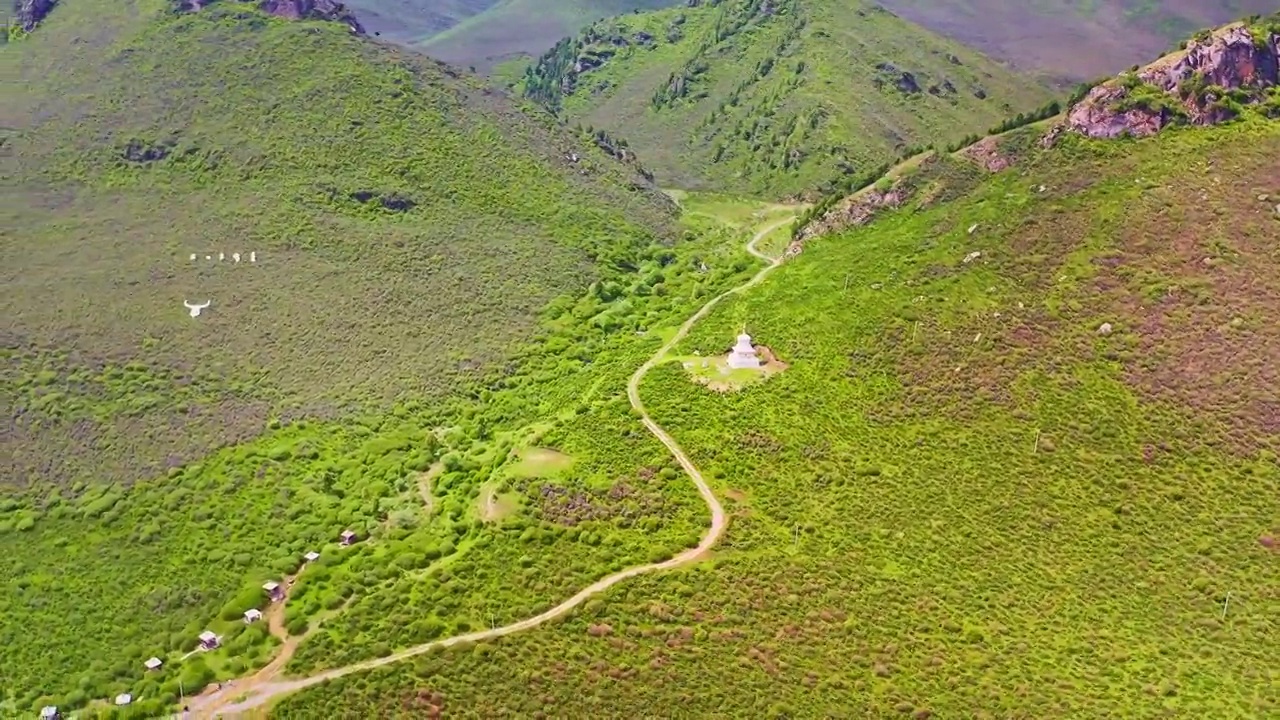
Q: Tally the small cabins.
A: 8